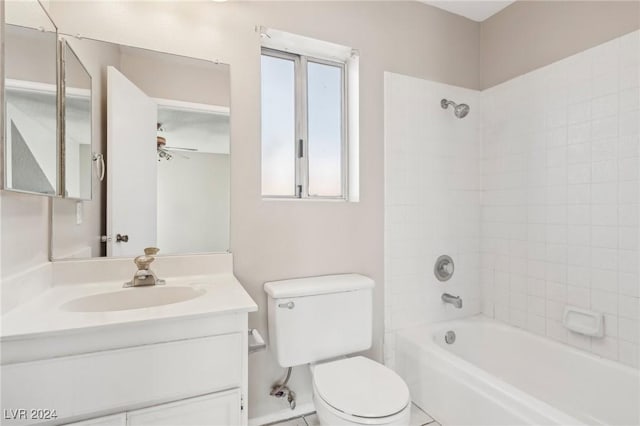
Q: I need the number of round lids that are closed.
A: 1